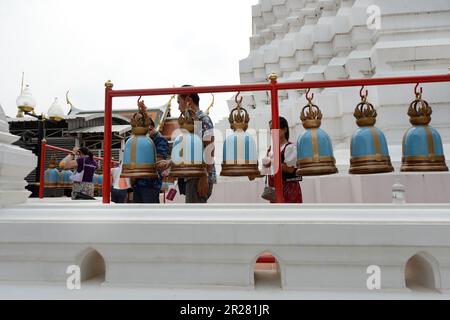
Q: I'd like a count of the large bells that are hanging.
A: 6